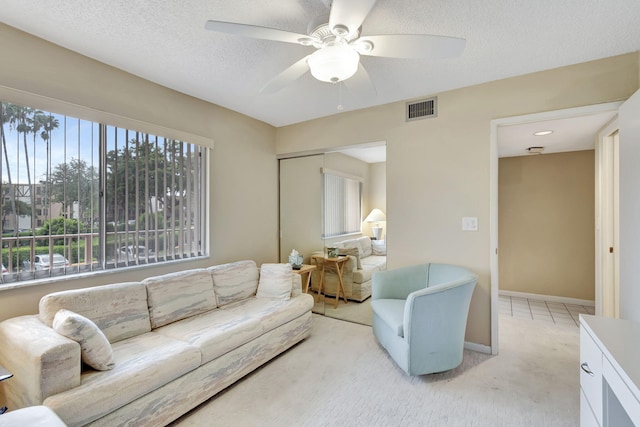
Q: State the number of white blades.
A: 5